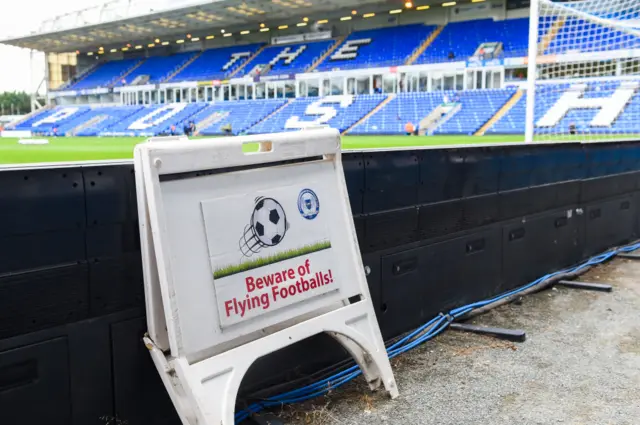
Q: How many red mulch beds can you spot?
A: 0